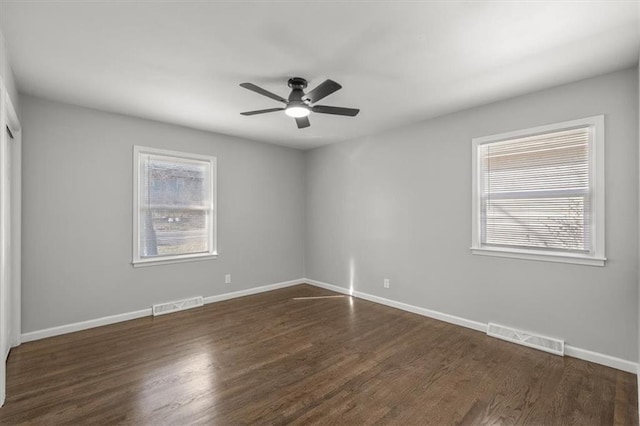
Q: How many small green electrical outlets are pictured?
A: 0